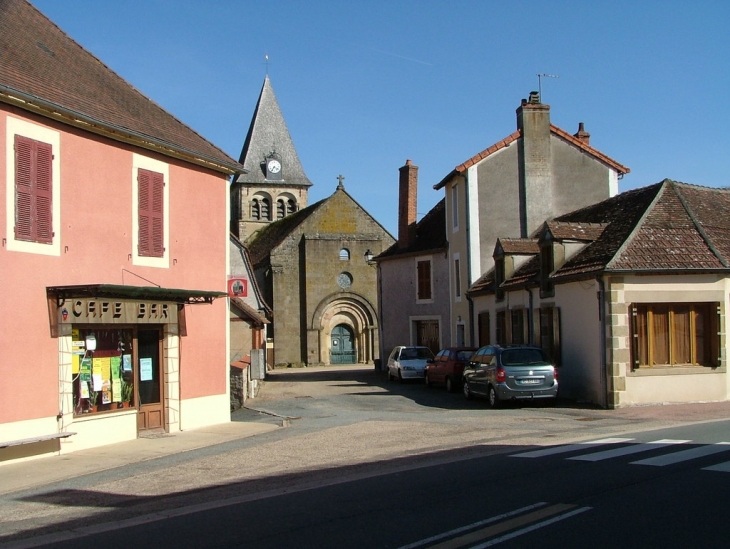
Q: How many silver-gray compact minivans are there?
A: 1